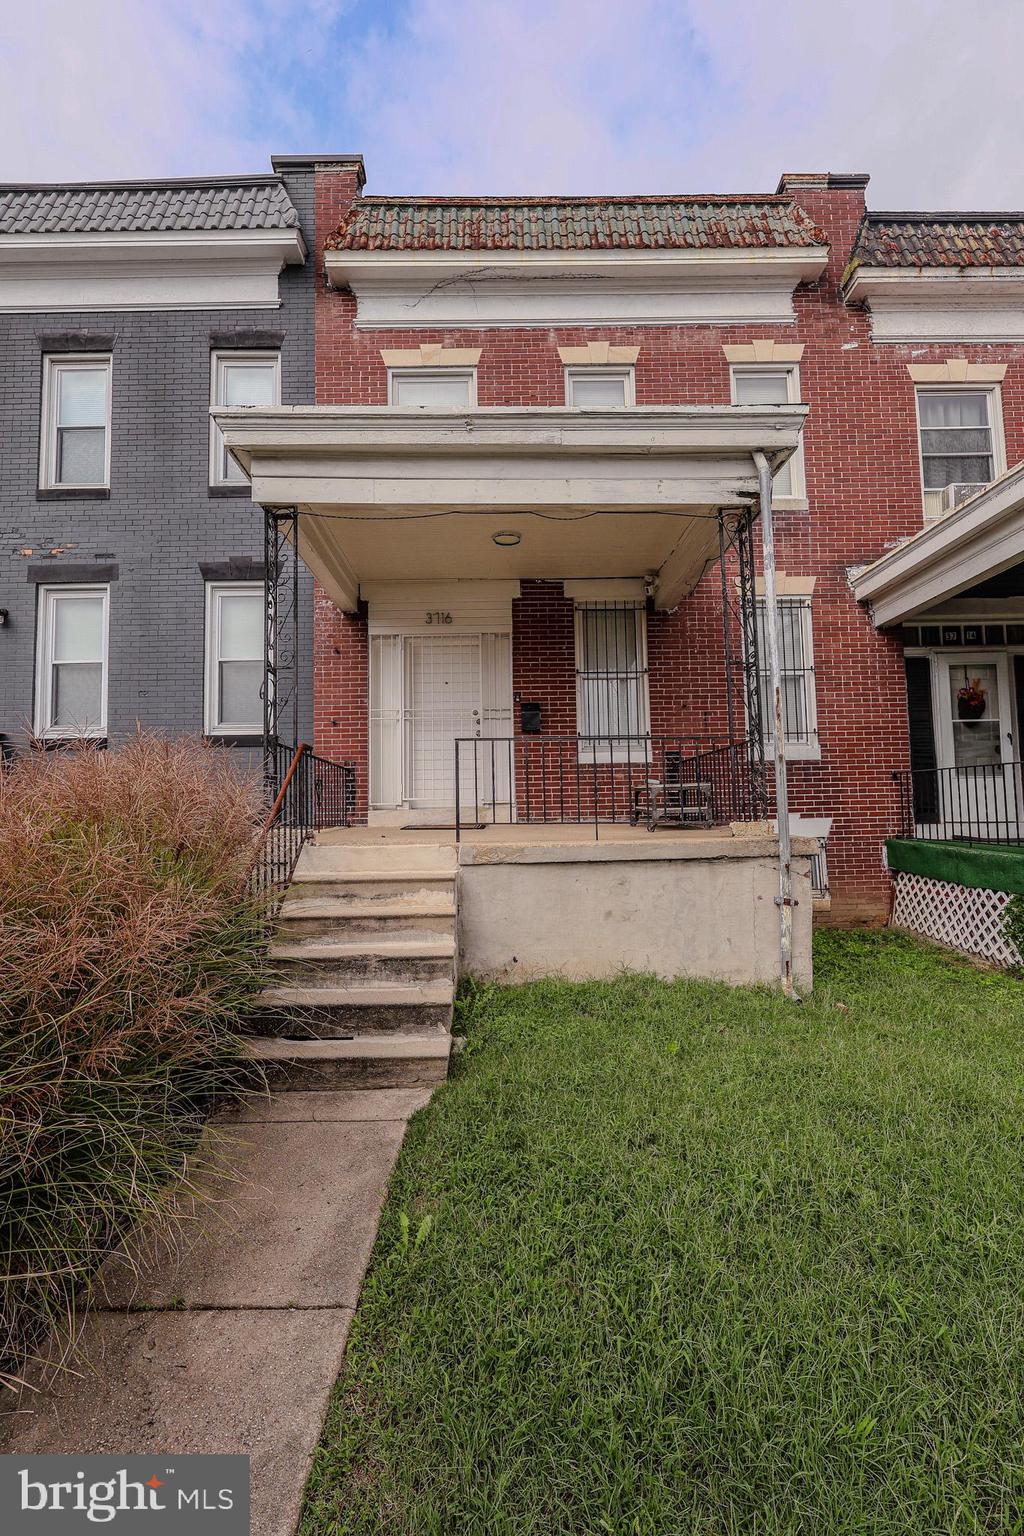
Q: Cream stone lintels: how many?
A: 5